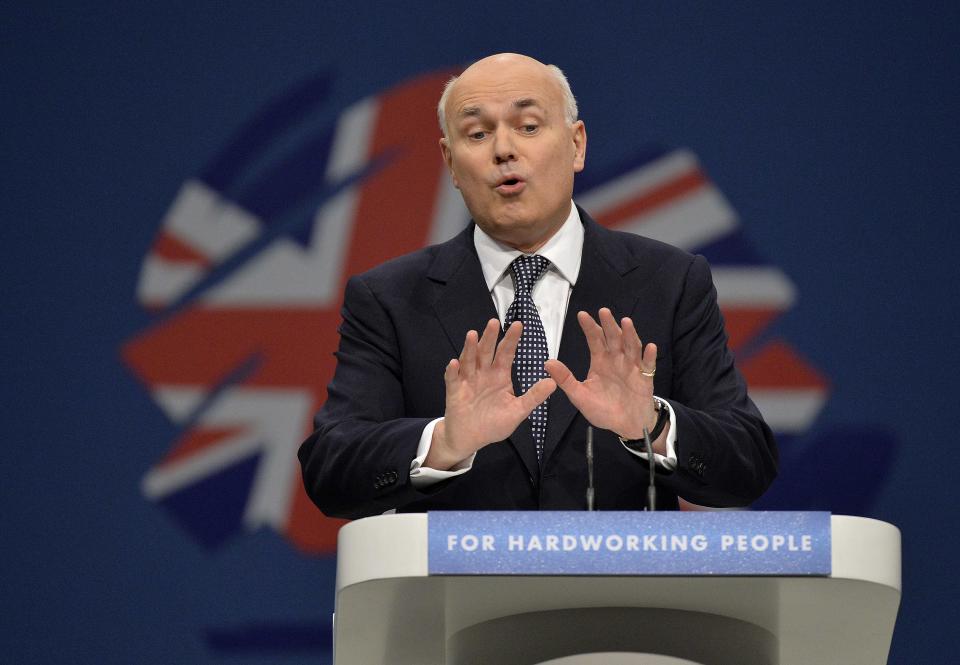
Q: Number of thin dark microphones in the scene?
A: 2